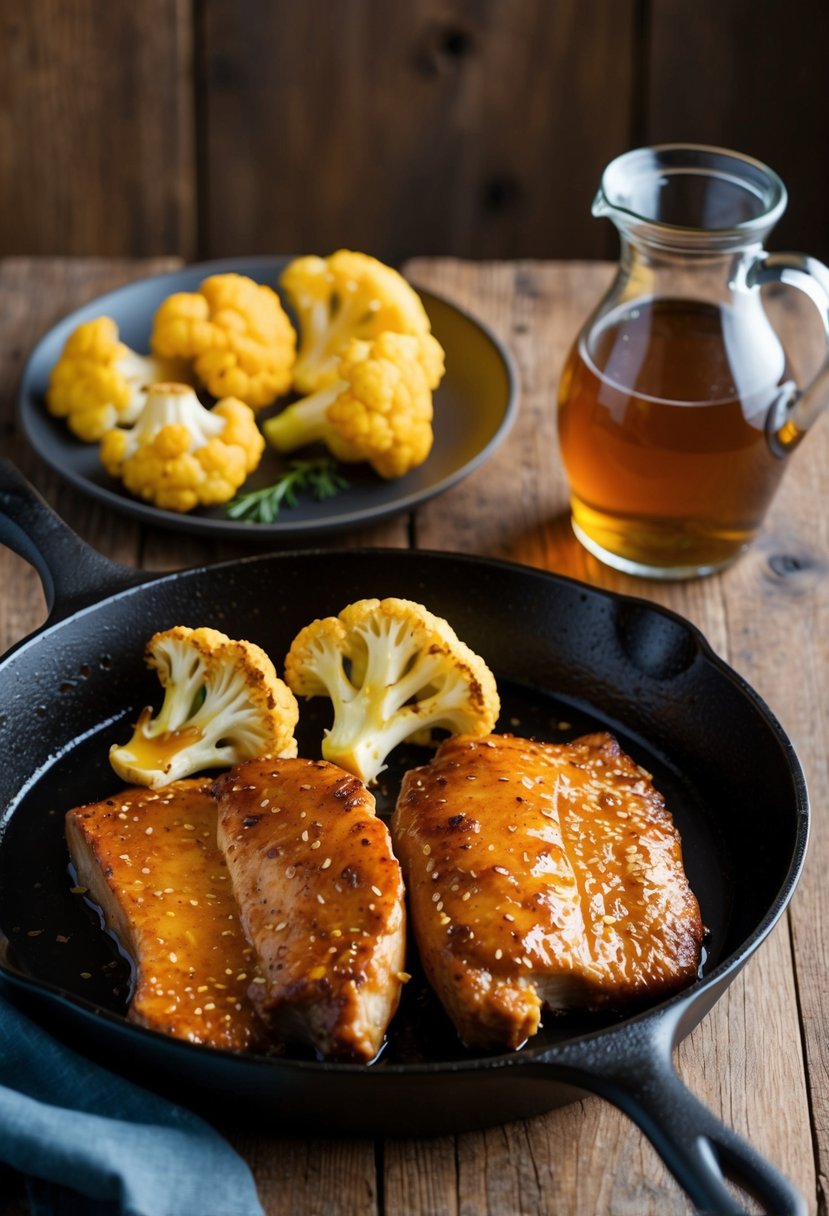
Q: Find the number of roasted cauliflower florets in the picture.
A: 7